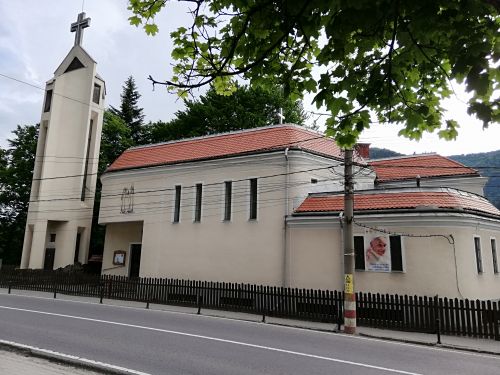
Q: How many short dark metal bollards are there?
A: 8